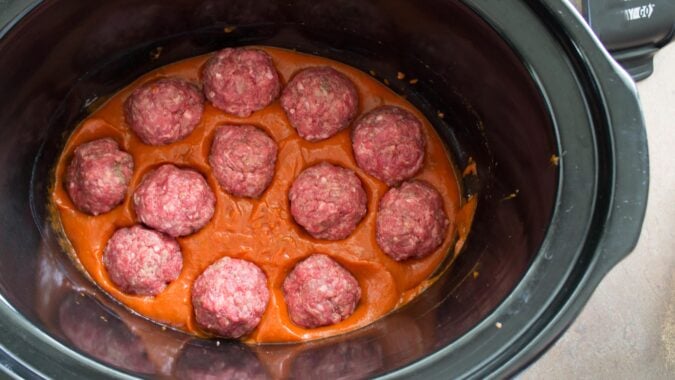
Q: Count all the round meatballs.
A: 12